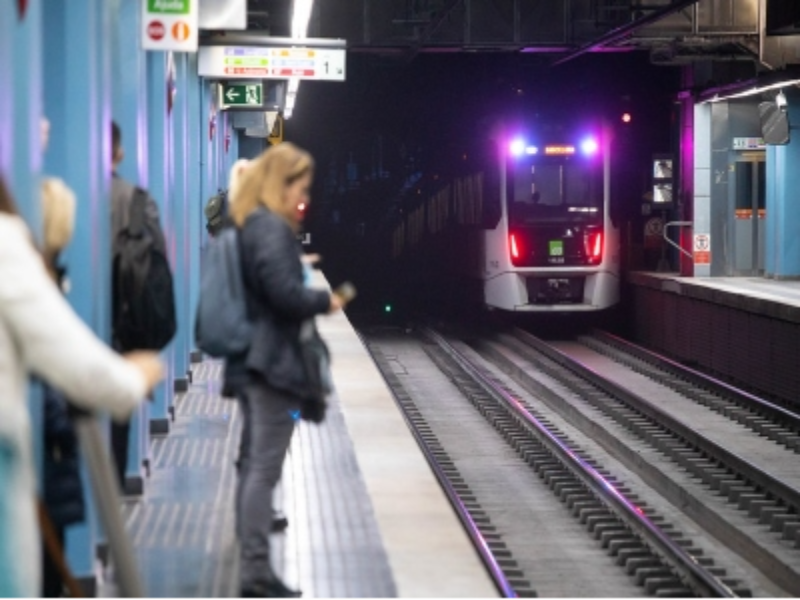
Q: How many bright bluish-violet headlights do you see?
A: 2